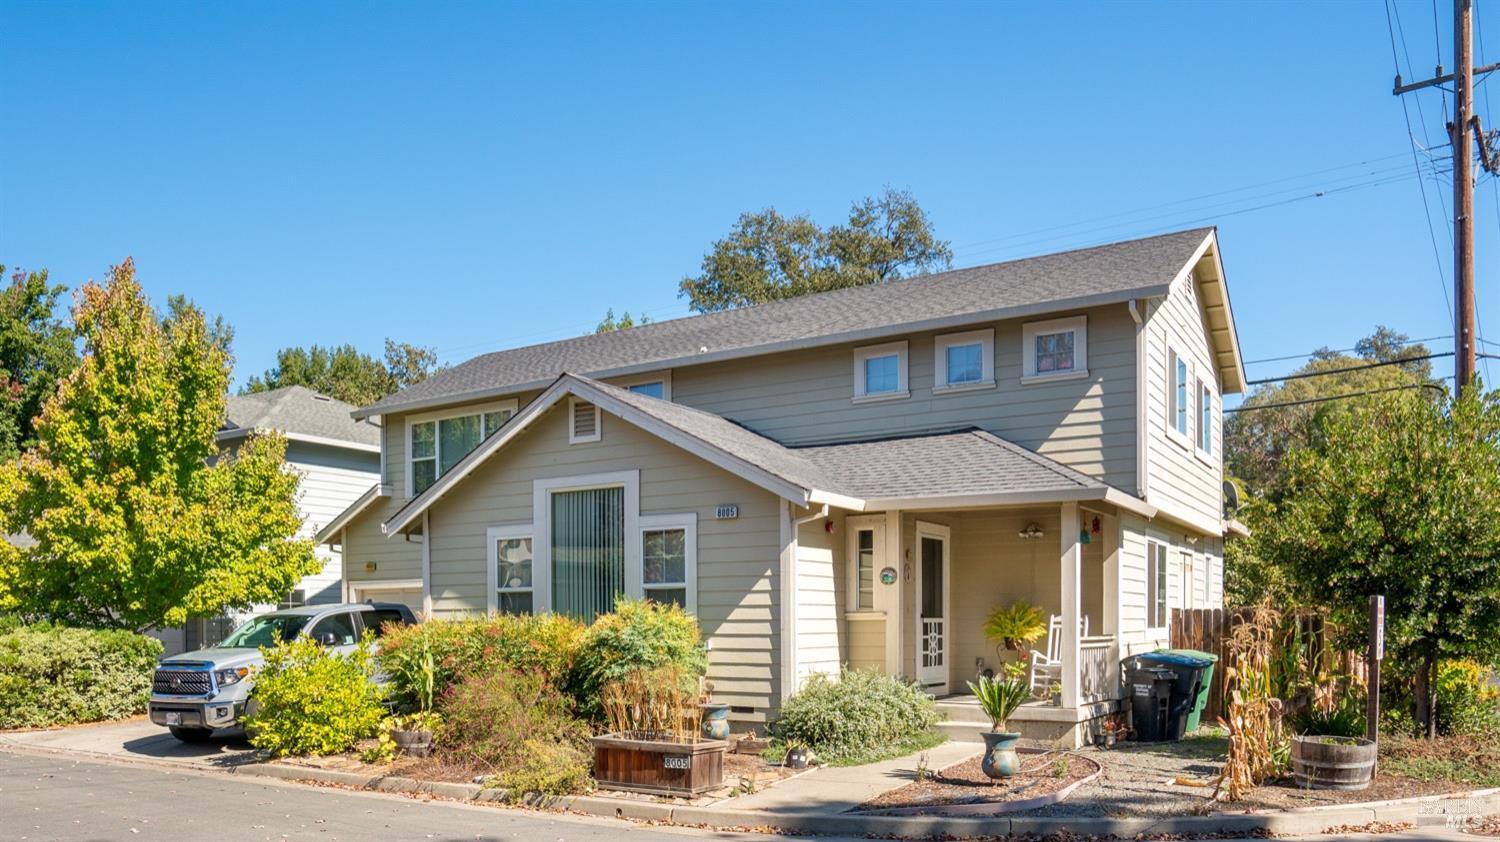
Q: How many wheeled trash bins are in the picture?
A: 3